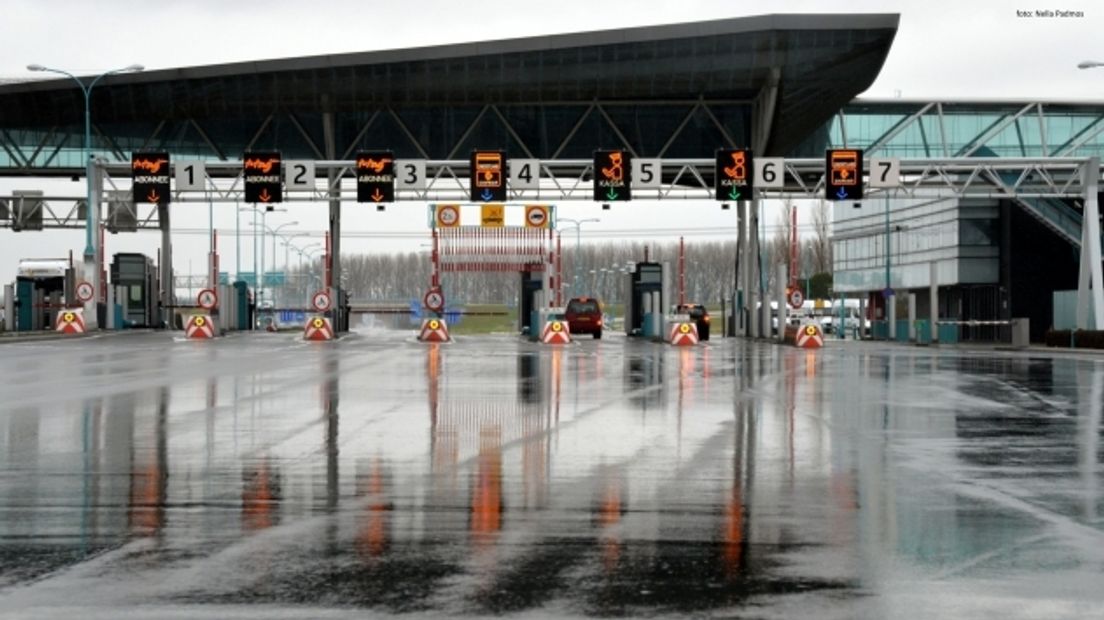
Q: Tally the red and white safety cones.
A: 7